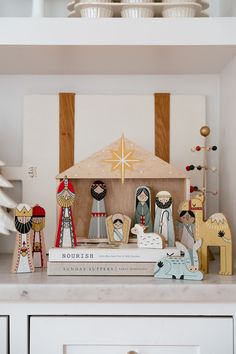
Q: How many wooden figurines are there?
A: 11